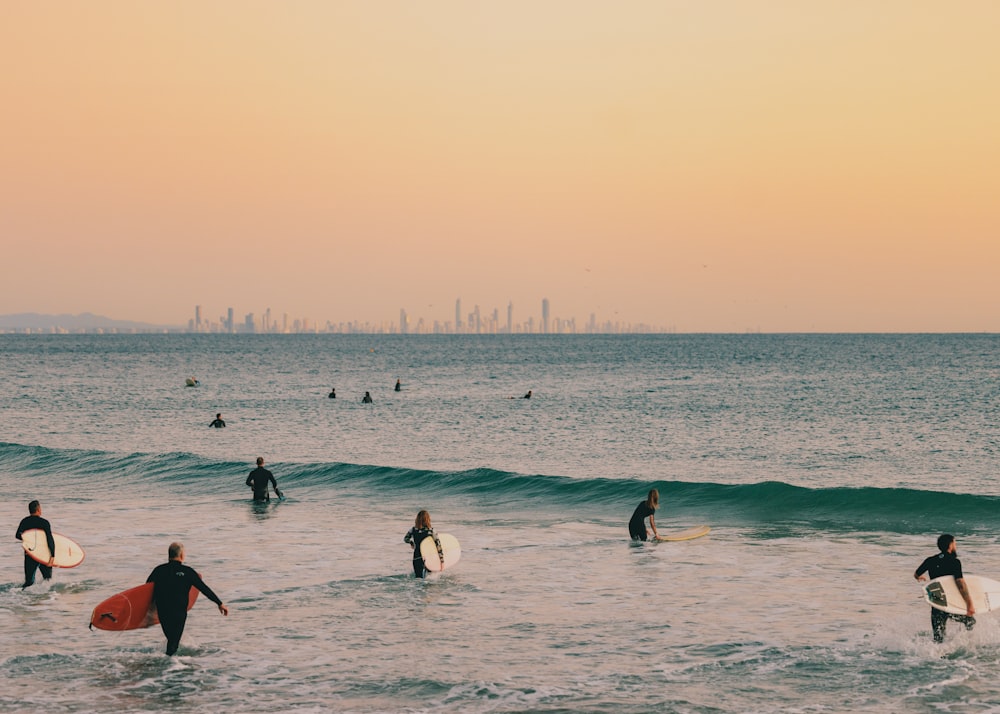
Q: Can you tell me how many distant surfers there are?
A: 6